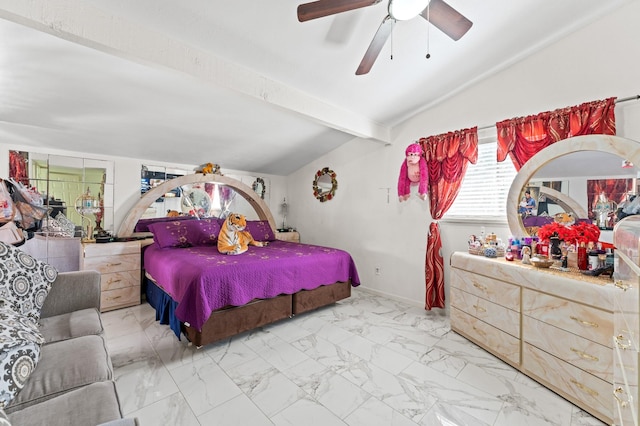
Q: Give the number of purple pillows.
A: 2